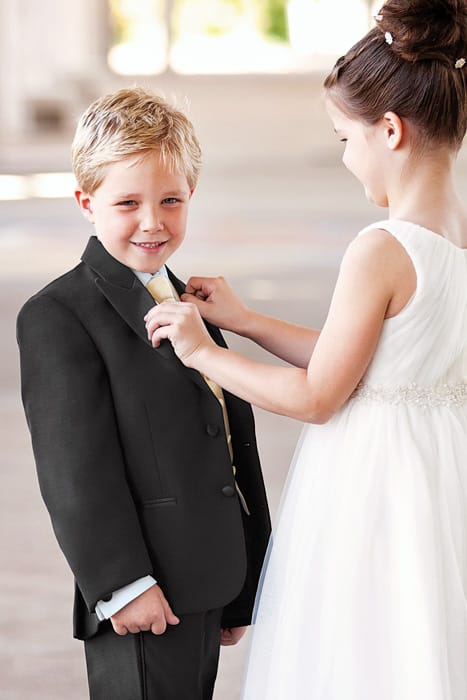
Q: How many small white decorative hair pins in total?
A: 3